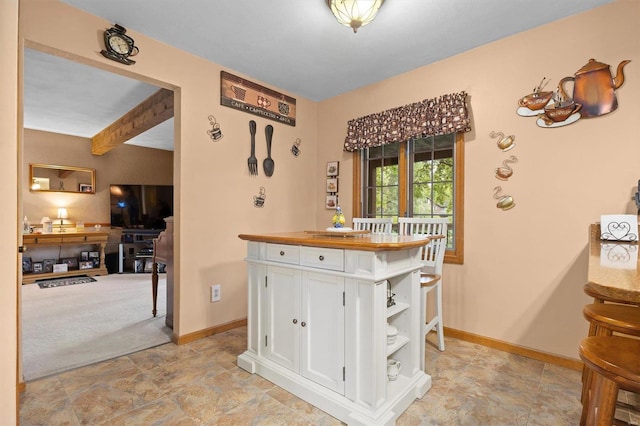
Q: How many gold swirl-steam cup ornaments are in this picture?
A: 3